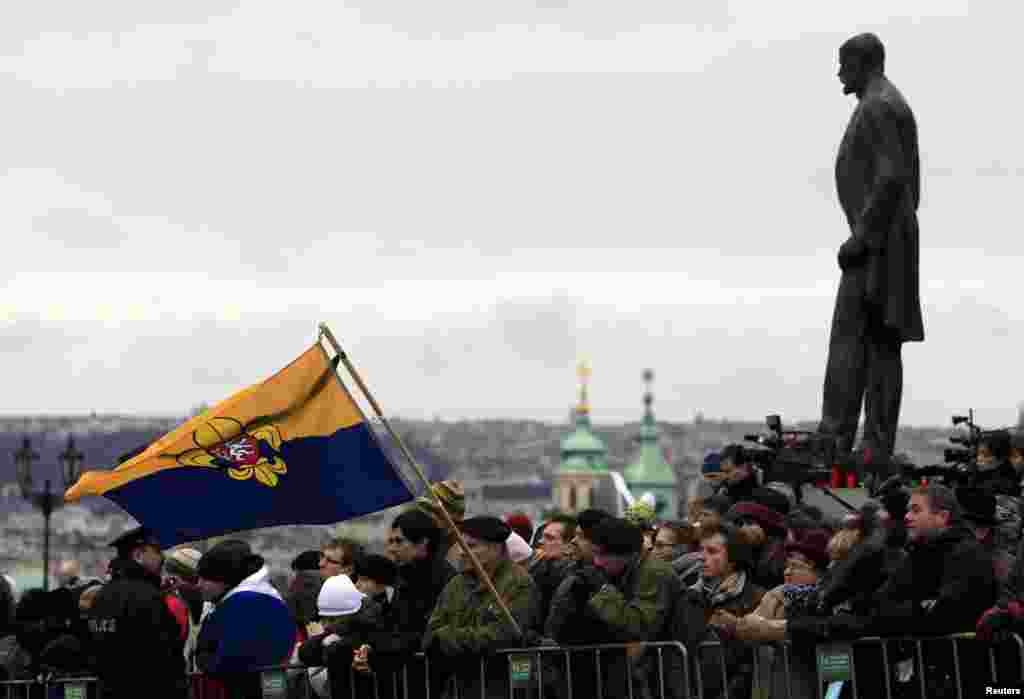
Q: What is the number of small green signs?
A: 4